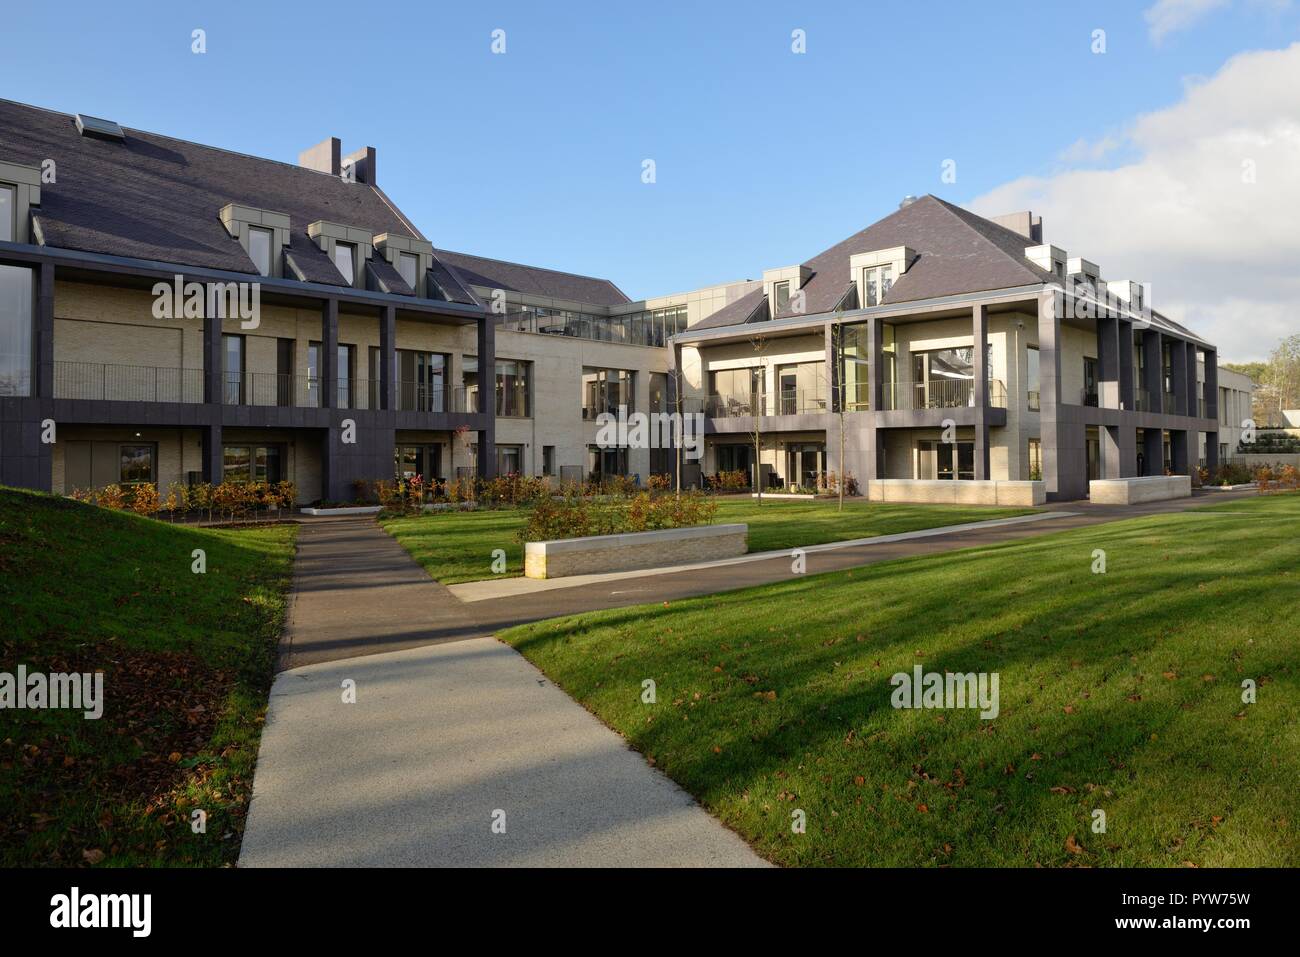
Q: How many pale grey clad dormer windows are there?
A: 9